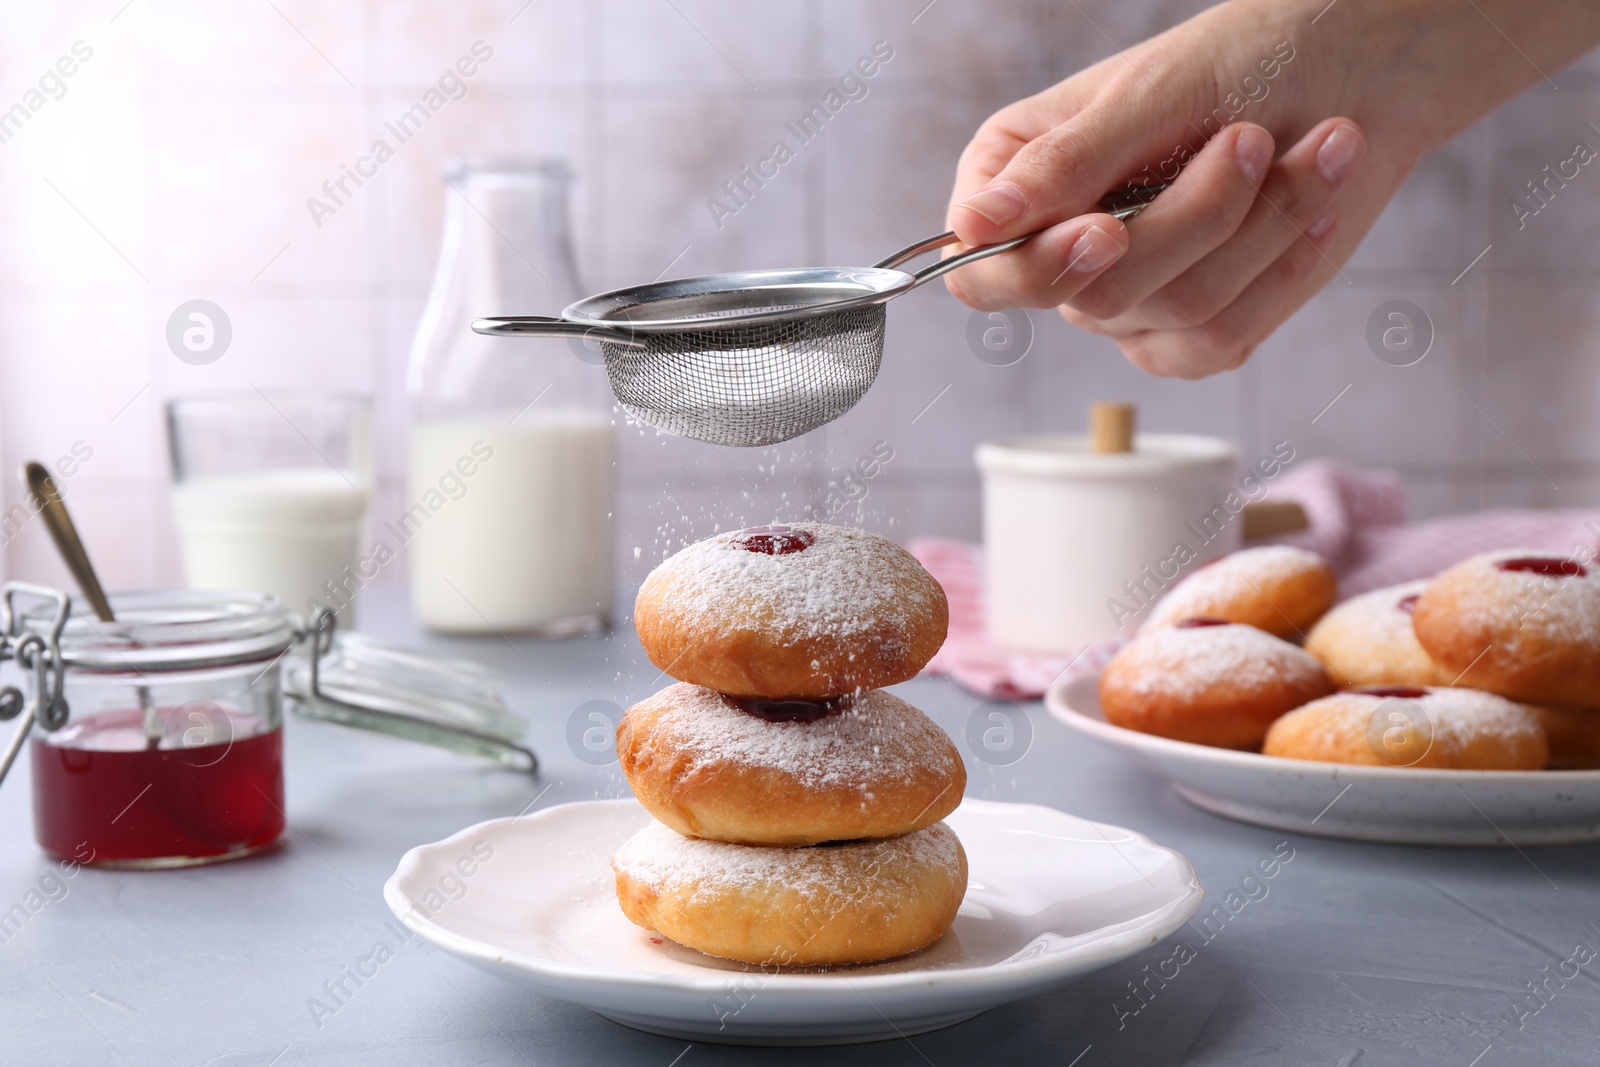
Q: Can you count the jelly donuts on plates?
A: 9